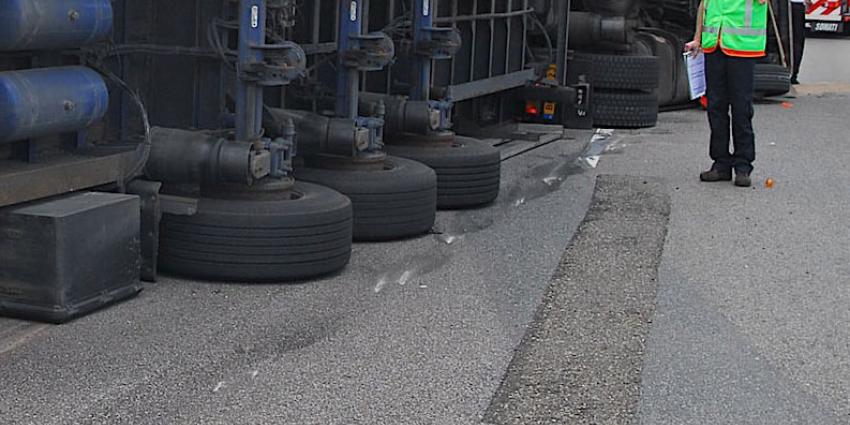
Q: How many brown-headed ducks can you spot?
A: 0